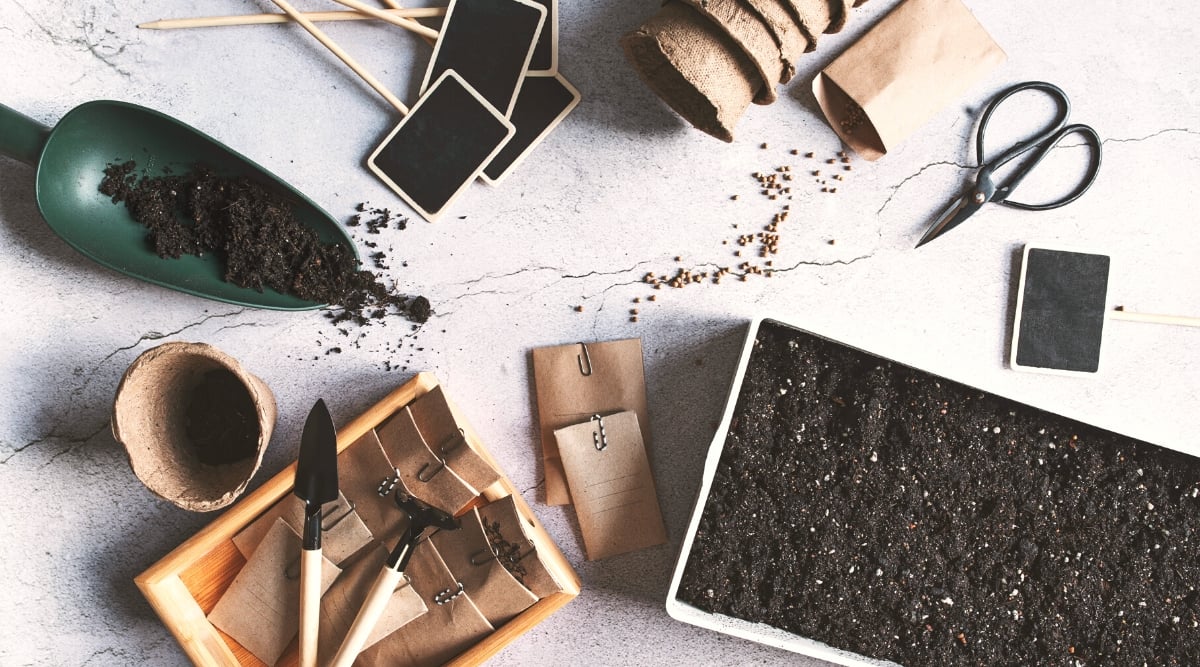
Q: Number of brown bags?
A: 12